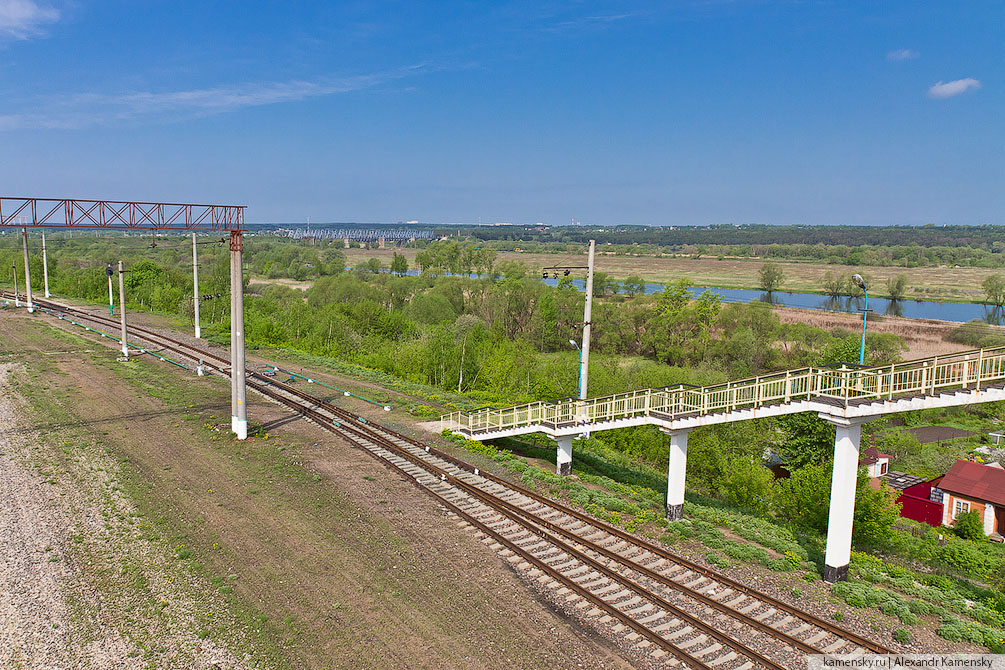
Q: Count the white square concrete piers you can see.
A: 3